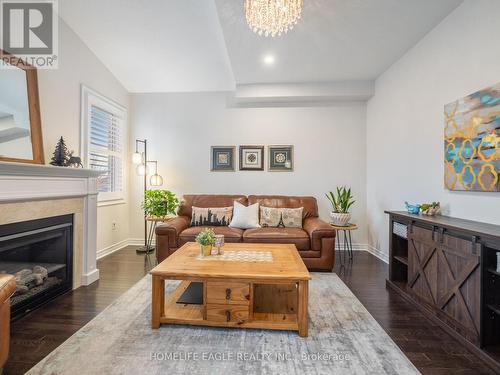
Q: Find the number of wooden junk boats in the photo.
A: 0